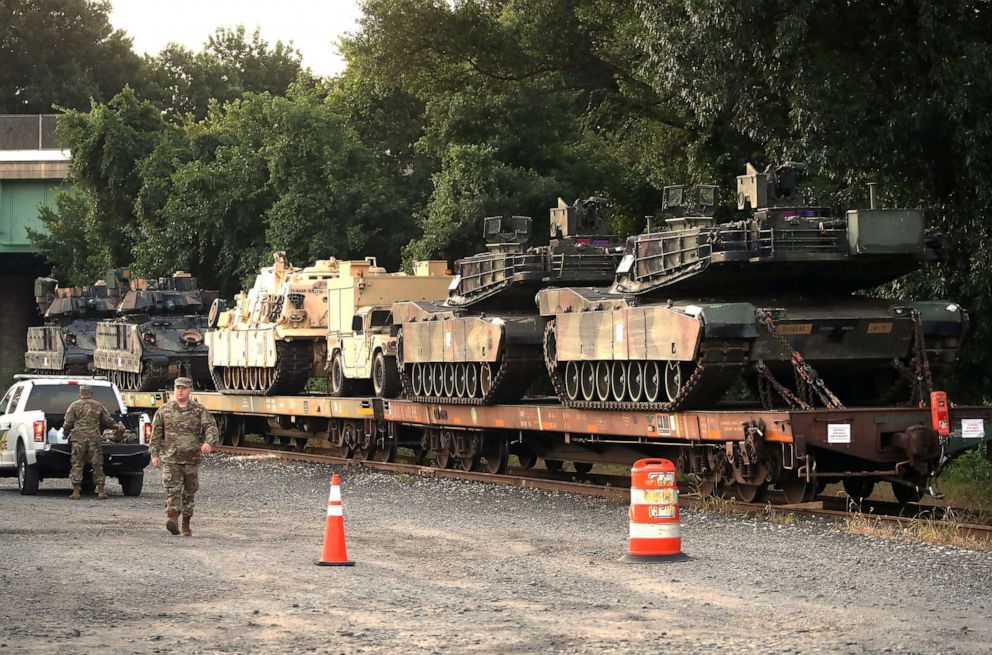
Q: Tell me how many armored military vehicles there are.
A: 6